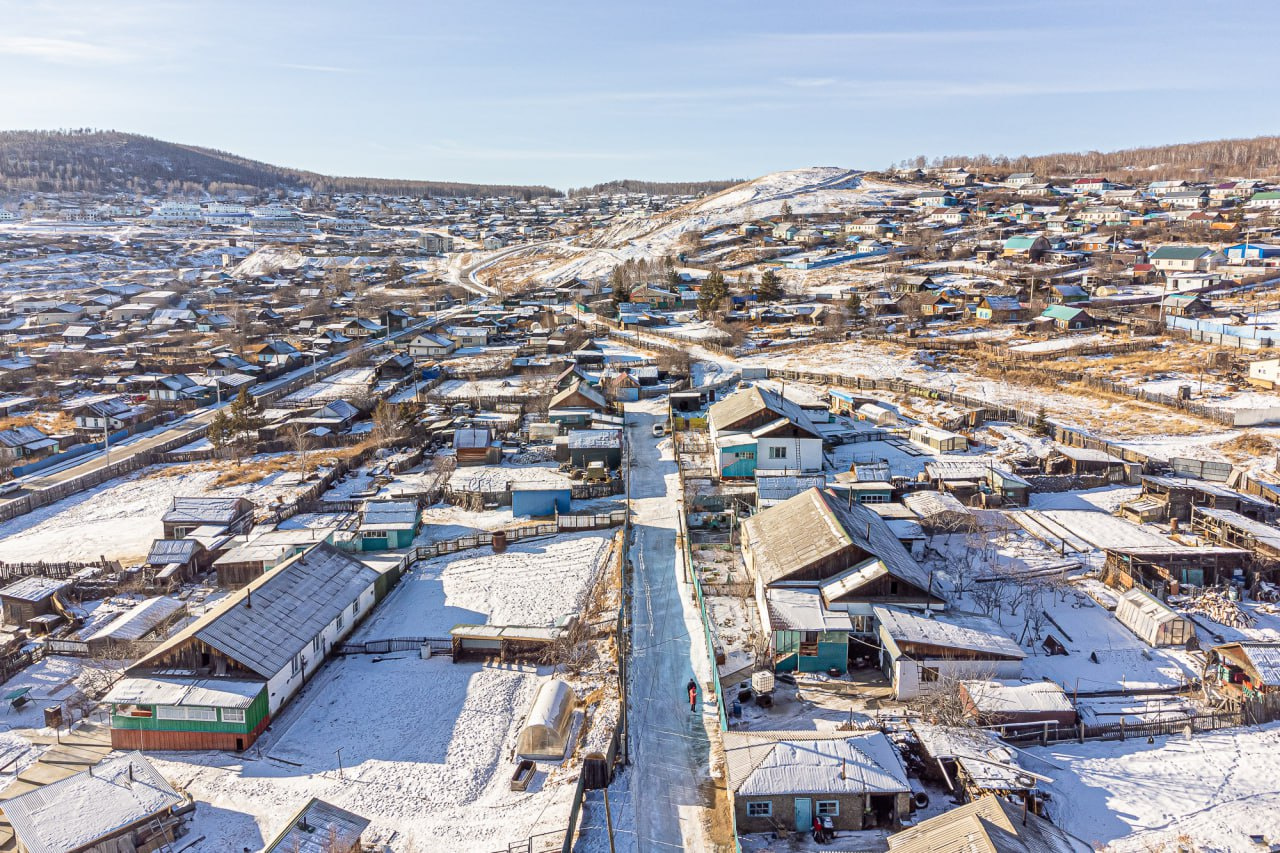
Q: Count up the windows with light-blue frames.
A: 2